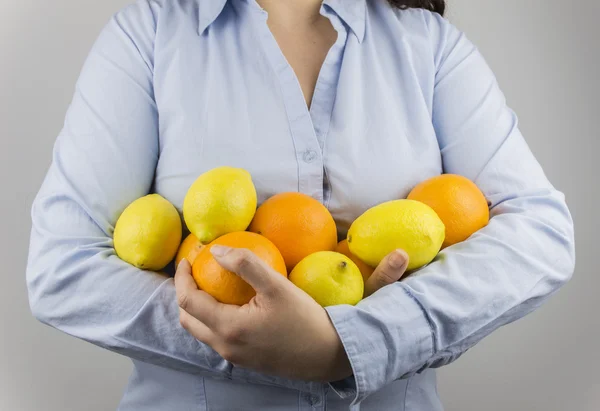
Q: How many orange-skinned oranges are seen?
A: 5